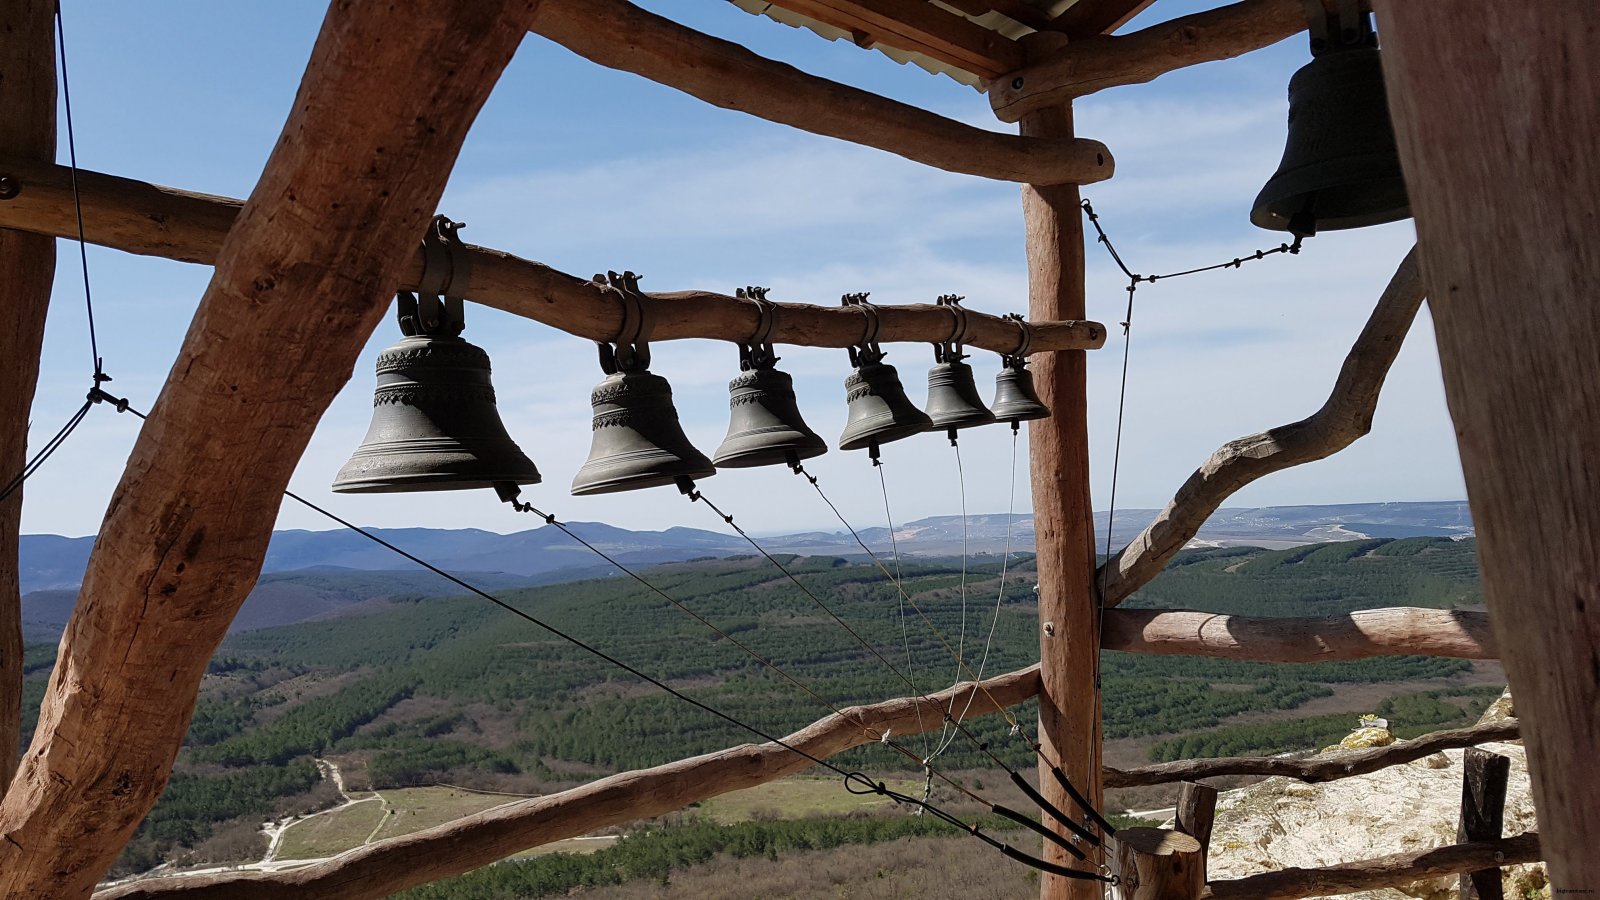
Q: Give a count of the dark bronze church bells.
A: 7